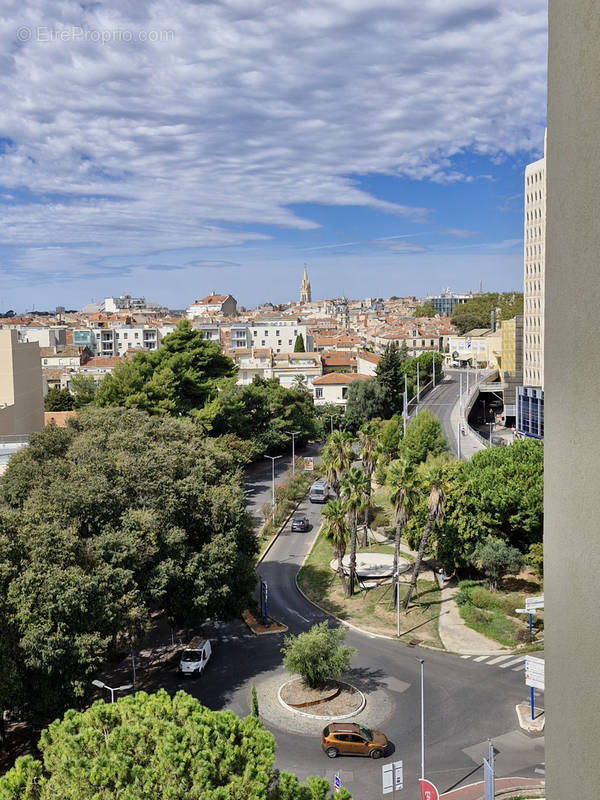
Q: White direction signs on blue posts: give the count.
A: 2